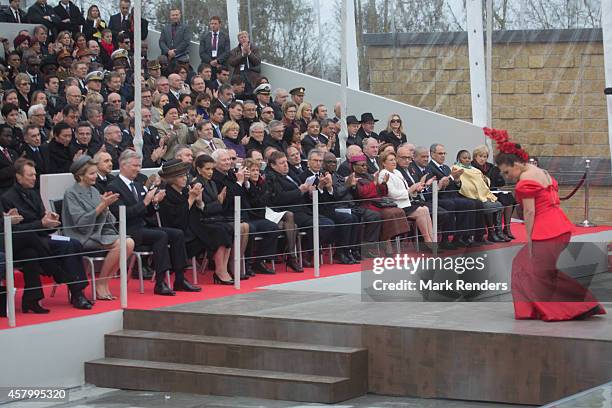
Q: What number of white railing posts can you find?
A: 5